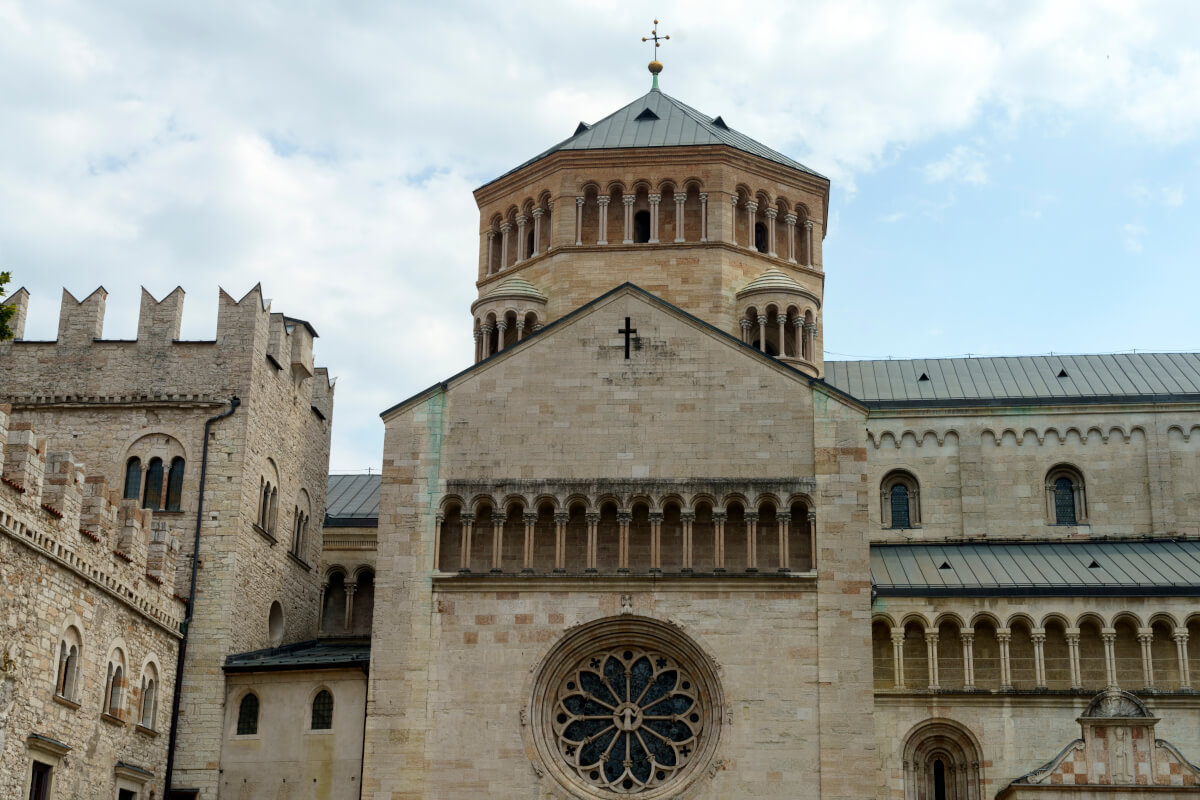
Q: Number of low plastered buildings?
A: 1